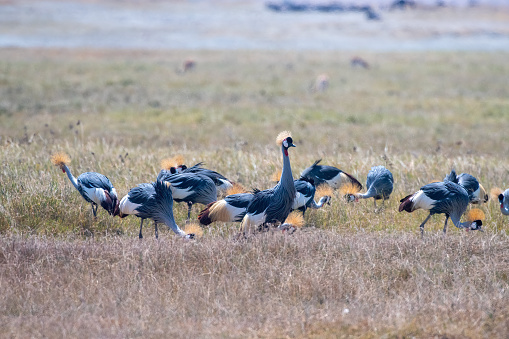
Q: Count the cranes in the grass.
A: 12